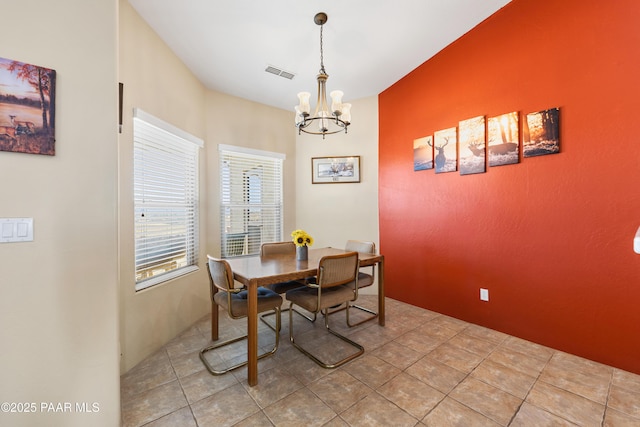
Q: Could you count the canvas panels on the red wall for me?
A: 5